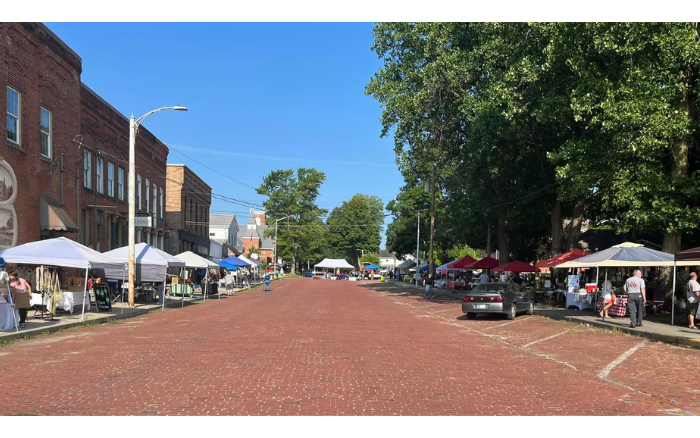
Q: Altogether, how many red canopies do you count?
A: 4